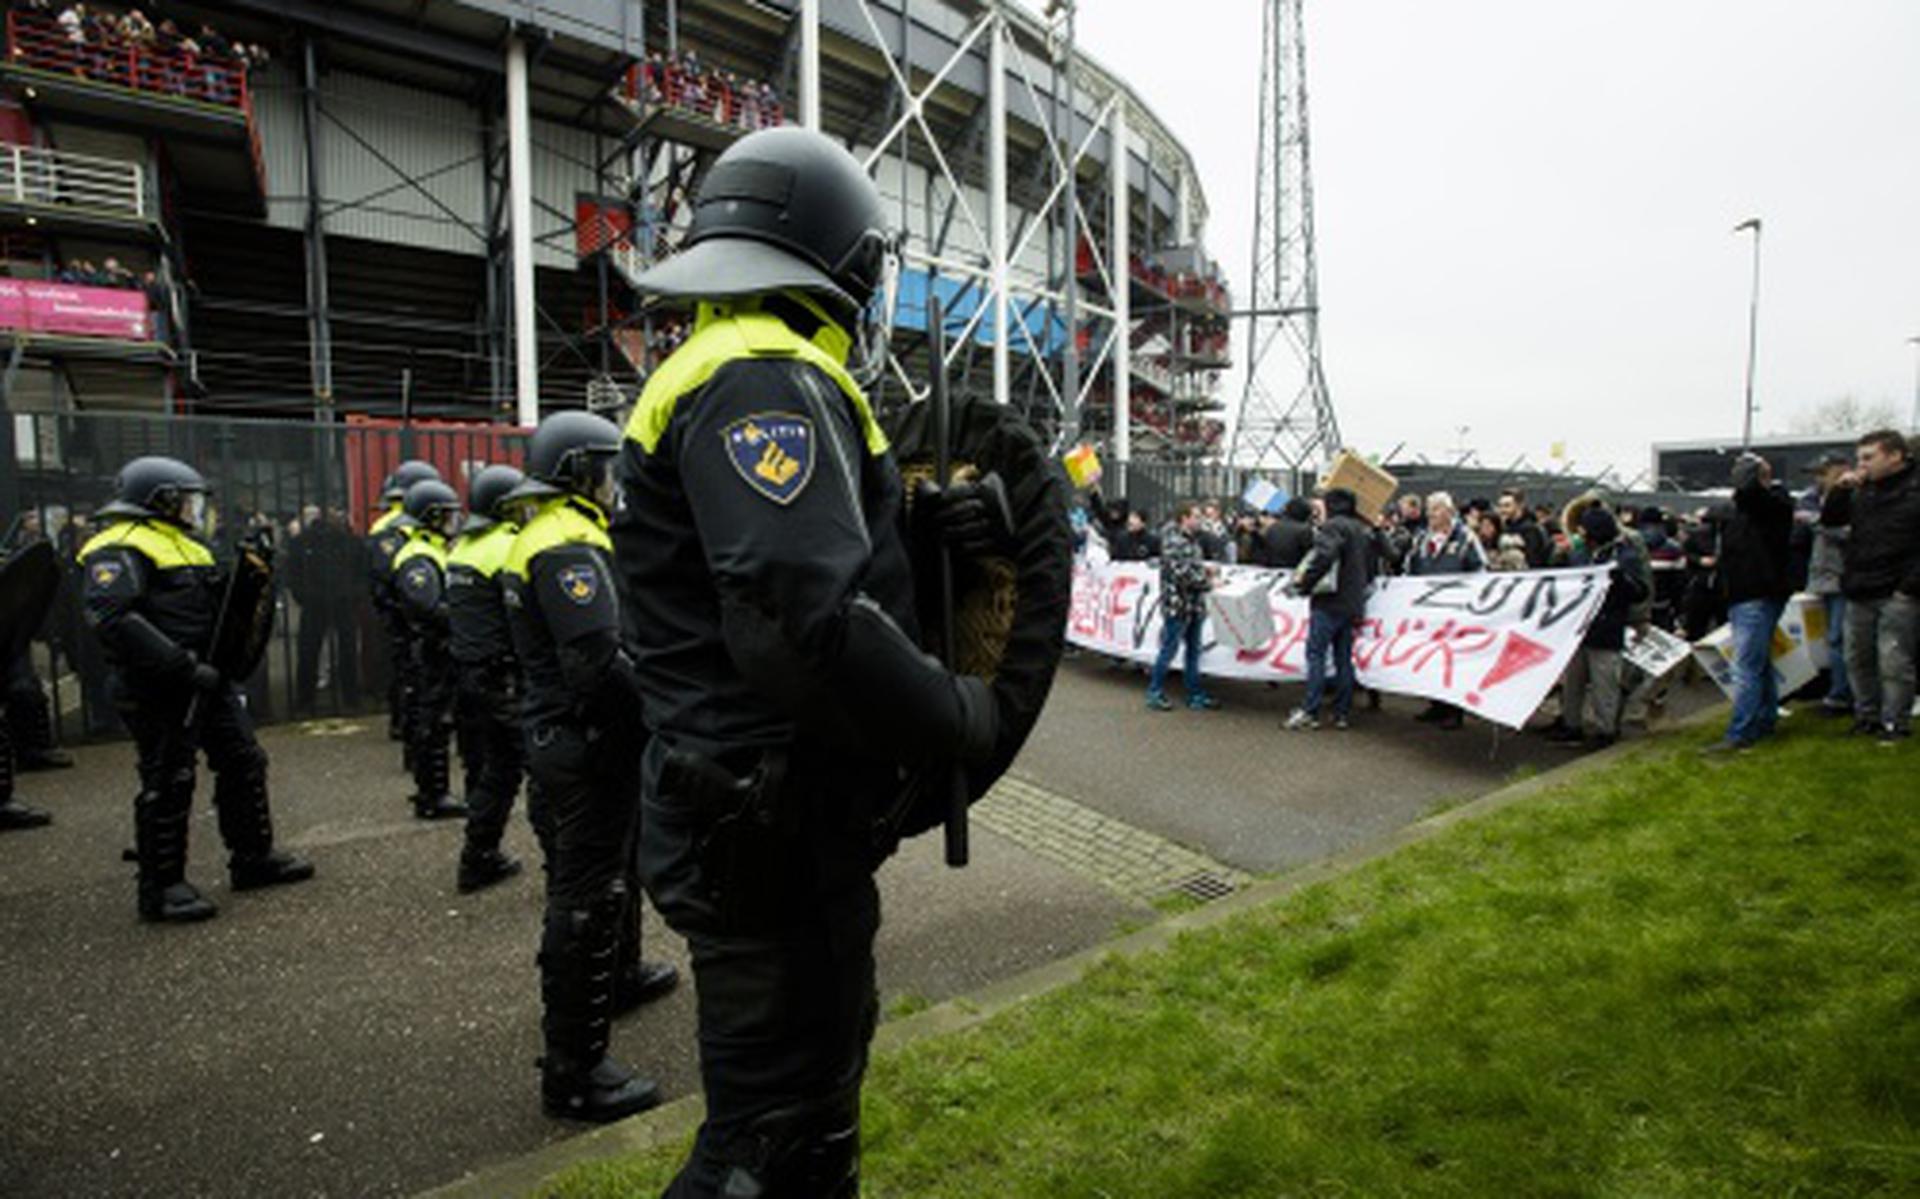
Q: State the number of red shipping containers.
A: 1